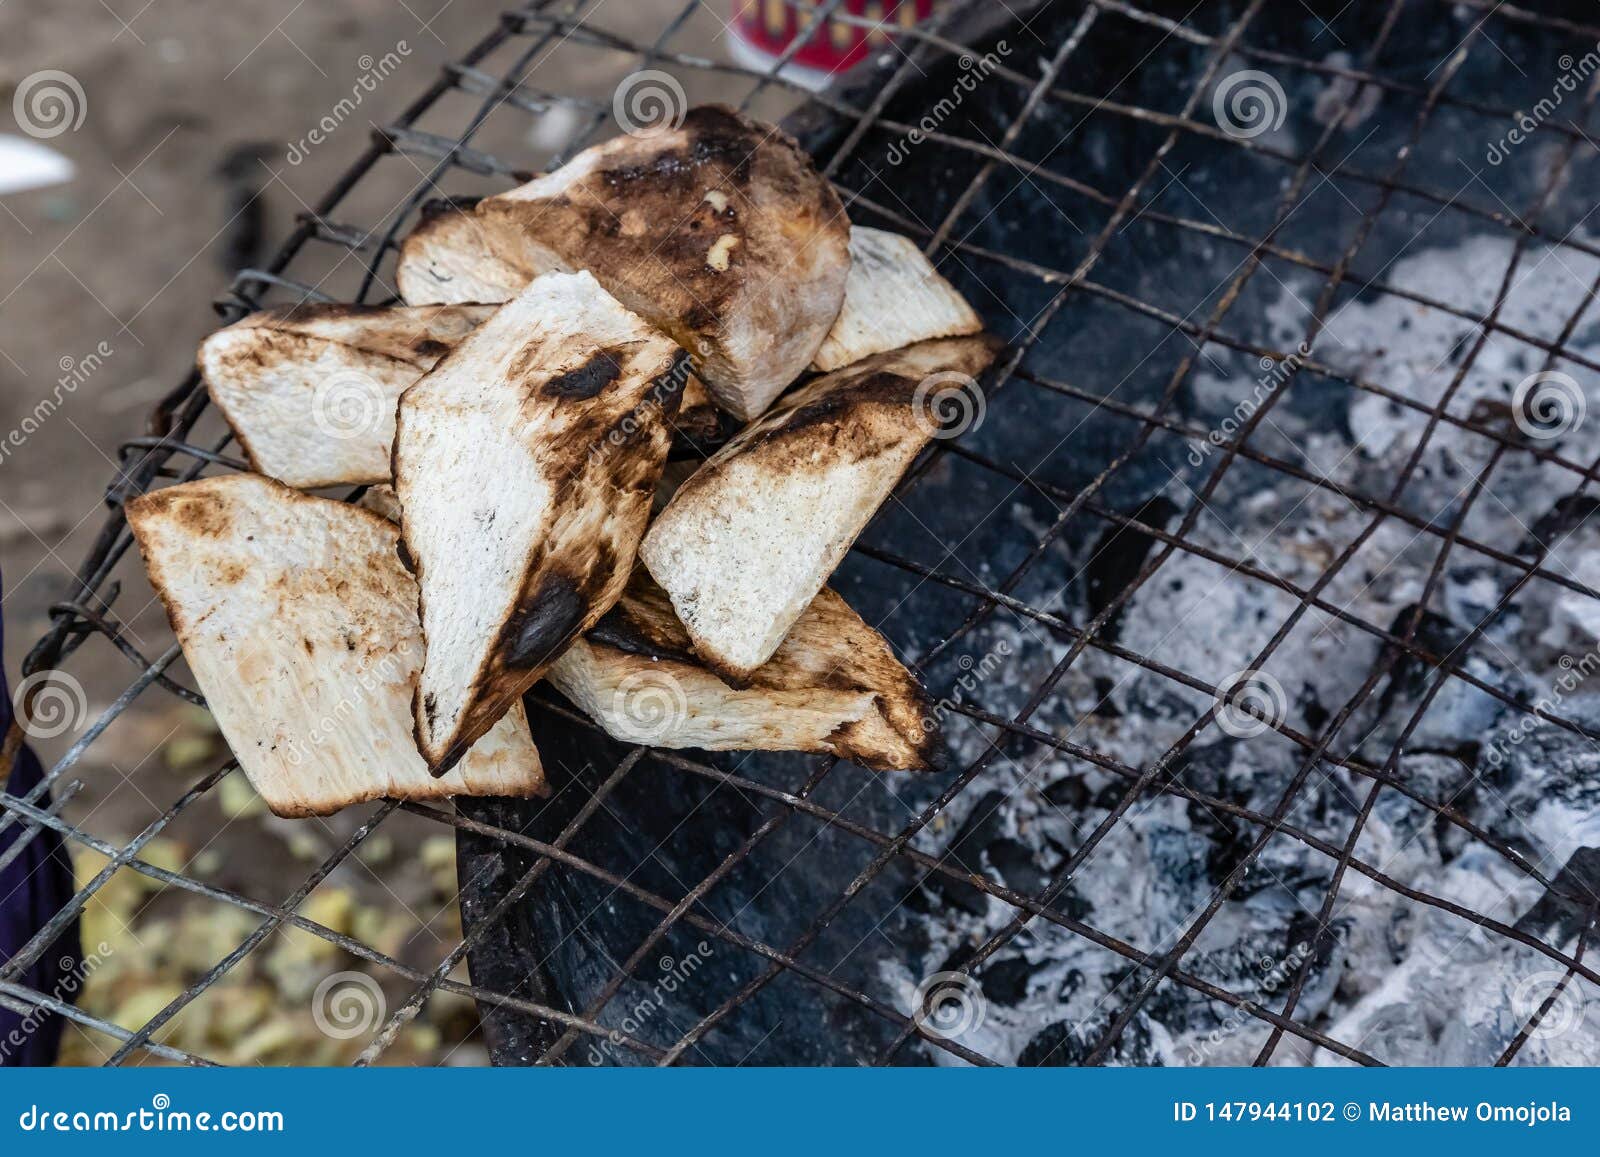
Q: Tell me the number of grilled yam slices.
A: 7